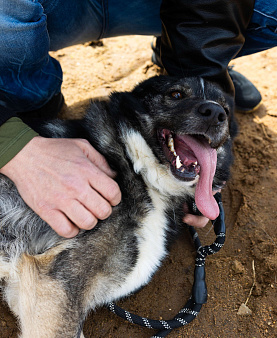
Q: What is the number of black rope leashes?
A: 1